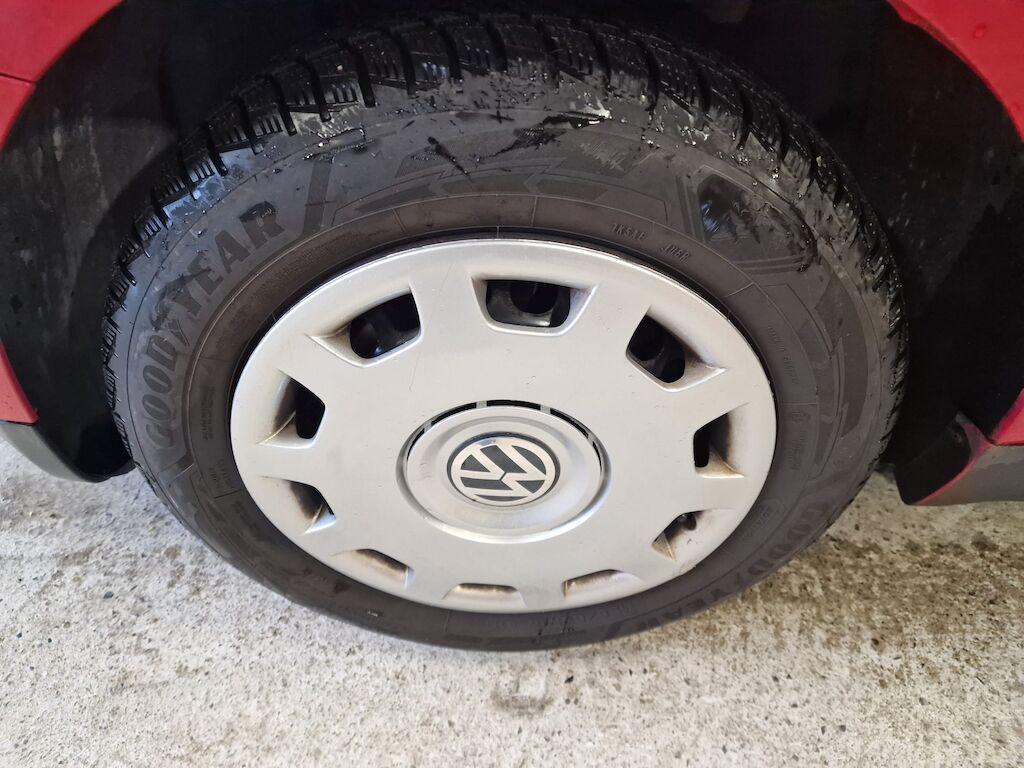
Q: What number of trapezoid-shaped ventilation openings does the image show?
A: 10